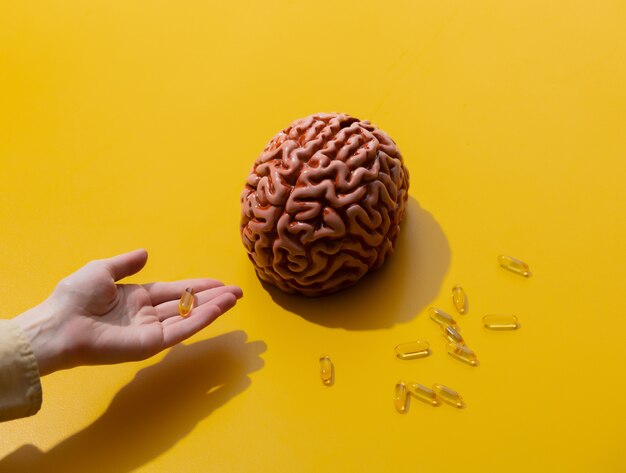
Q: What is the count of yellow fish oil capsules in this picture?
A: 12